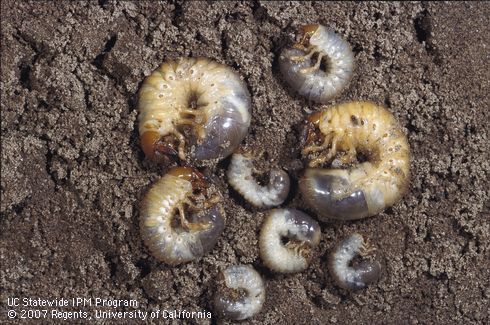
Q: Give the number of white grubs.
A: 8